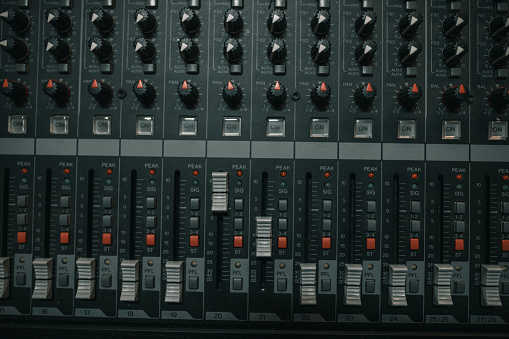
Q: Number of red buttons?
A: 12